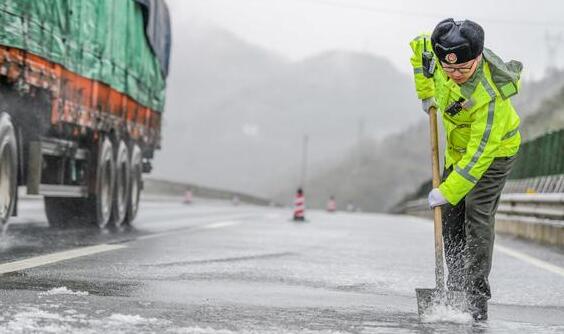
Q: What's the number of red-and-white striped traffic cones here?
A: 3